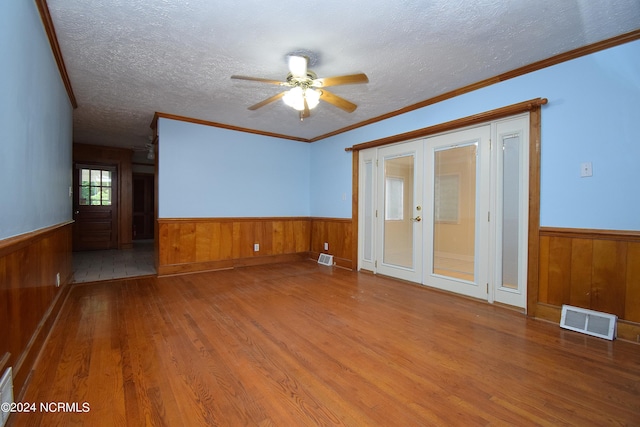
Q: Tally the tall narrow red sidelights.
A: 0